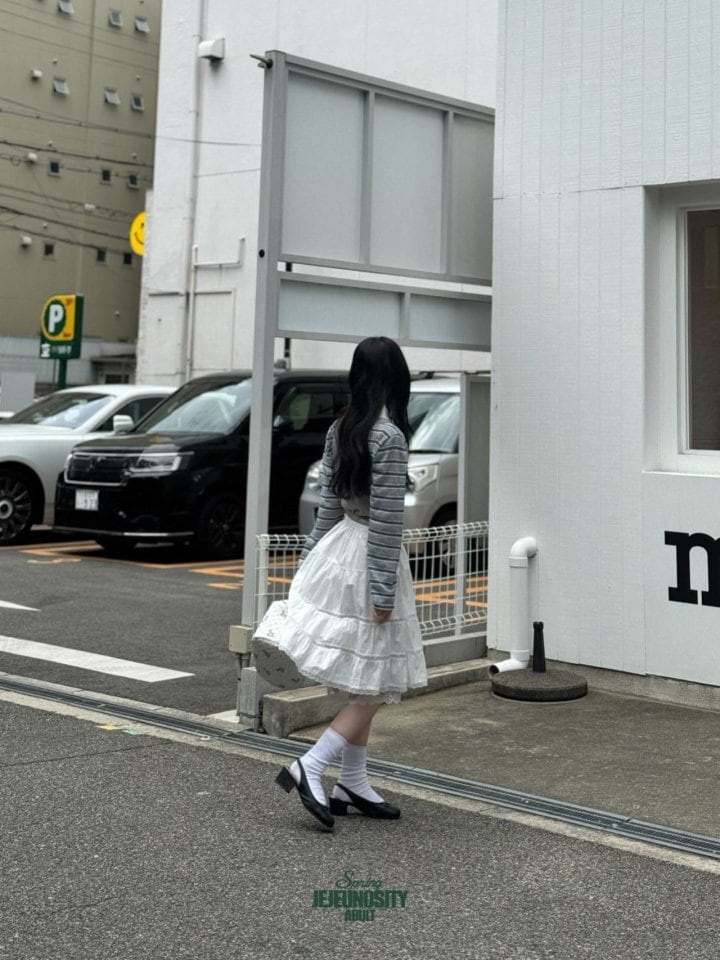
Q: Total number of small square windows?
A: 12